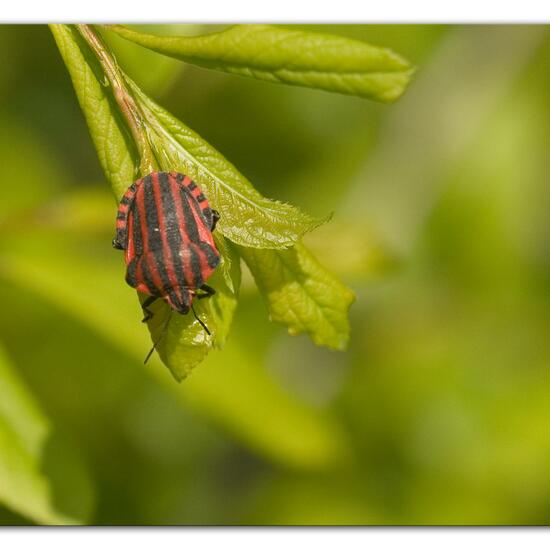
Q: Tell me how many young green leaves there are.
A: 5